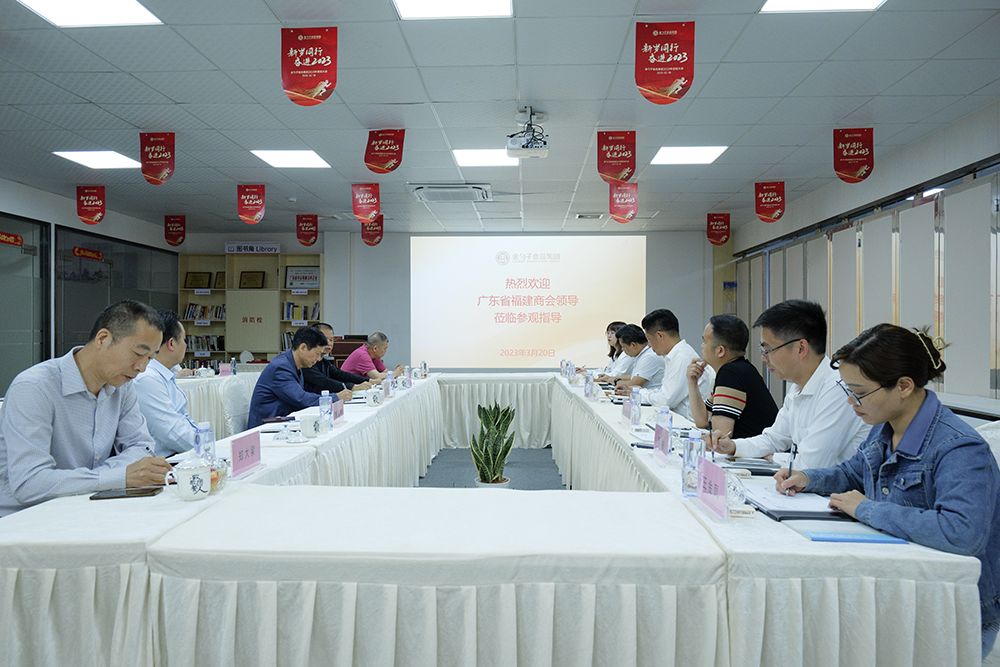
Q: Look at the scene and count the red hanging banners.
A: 15